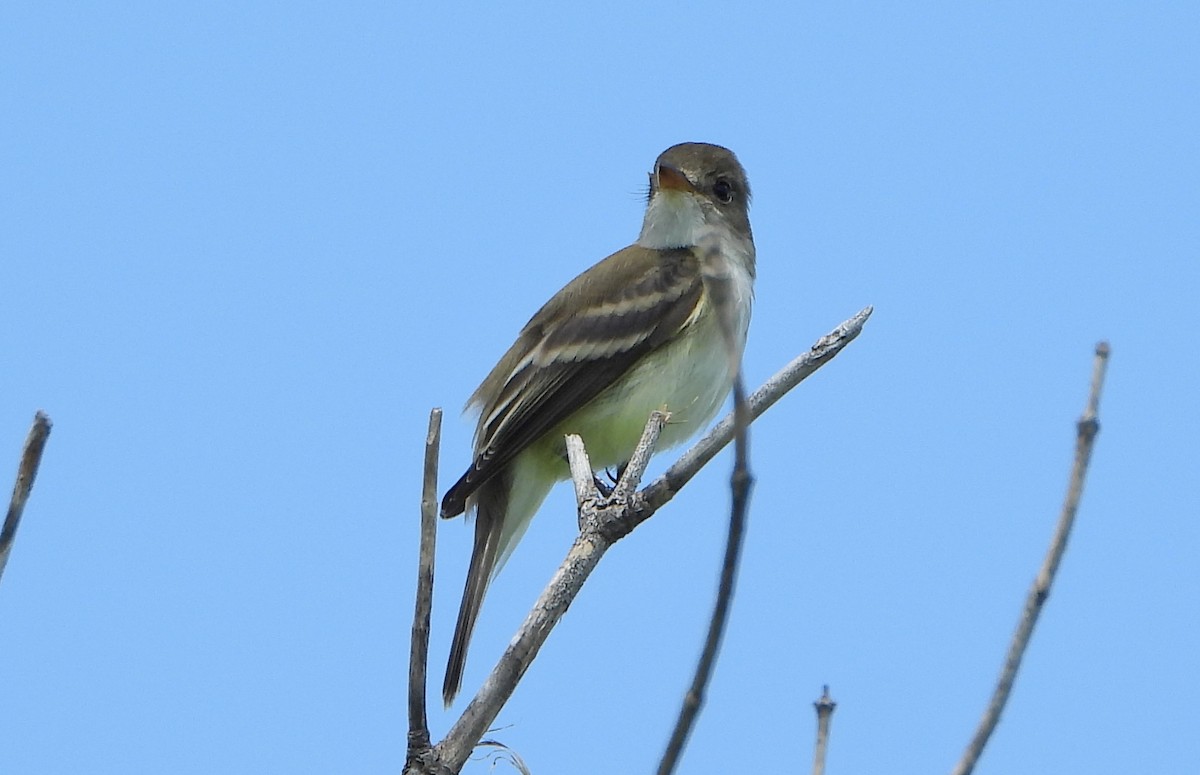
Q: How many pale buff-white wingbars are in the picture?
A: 2